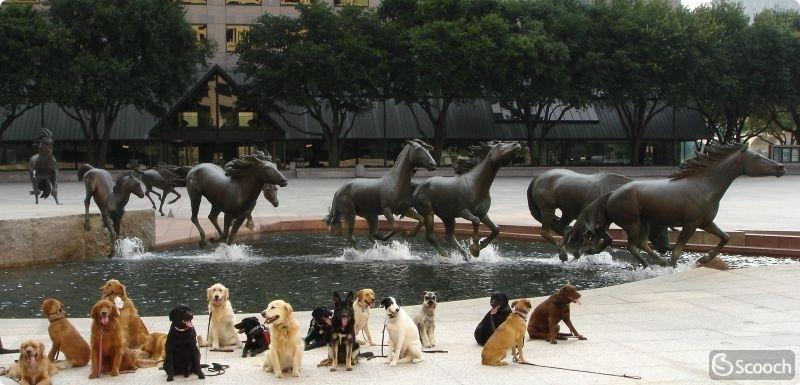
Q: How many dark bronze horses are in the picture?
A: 9